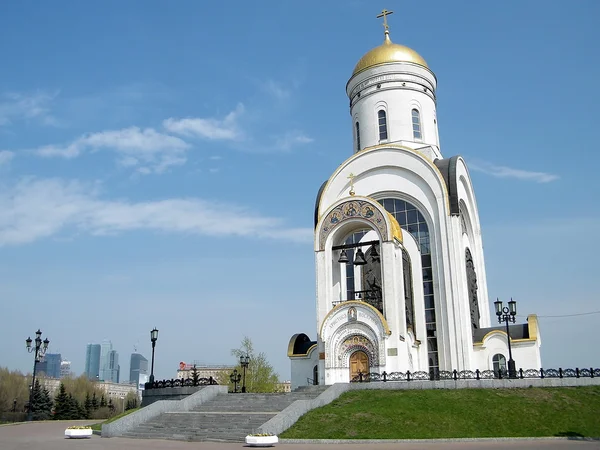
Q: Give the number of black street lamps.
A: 5